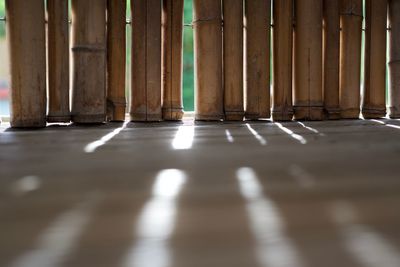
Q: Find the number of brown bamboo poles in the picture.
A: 15